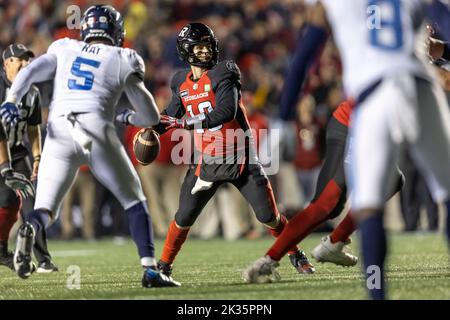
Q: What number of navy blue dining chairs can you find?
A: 0